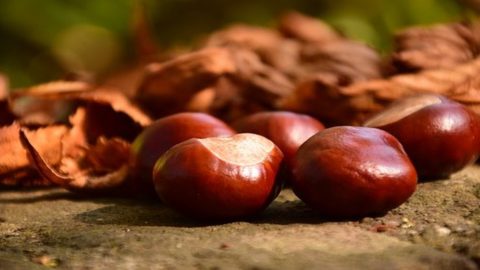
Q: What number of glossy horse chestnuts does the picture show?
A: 5